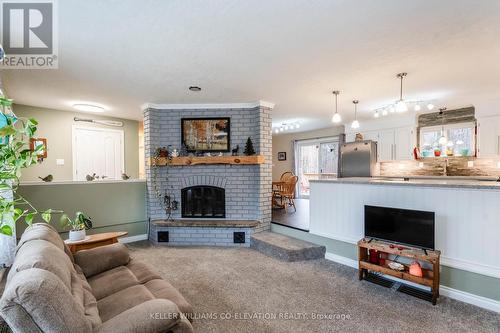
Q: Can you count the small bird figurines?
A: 3